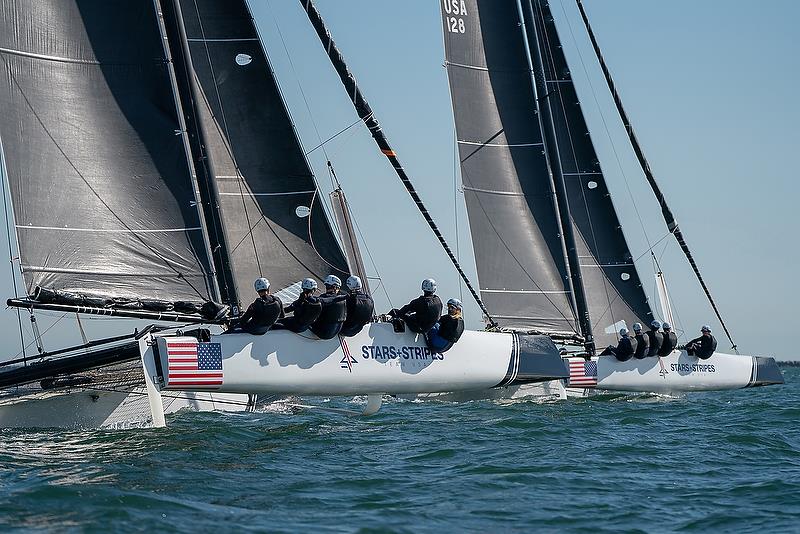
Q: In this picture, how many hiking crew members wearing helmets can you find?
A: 11